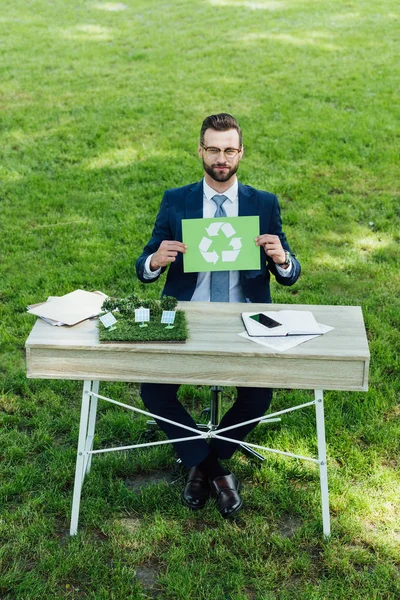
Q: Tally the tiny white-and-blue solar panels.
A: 3